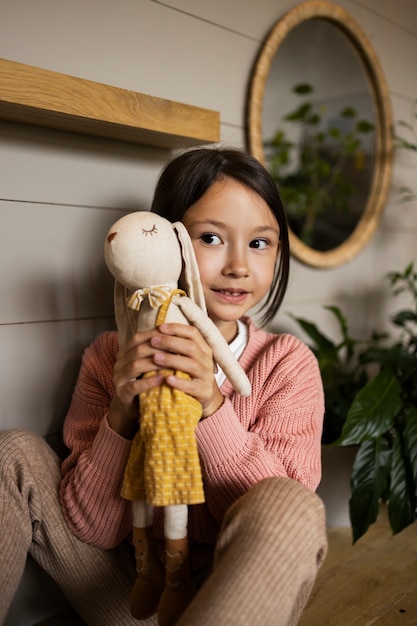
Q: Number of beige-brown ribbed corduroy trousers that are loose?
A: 1